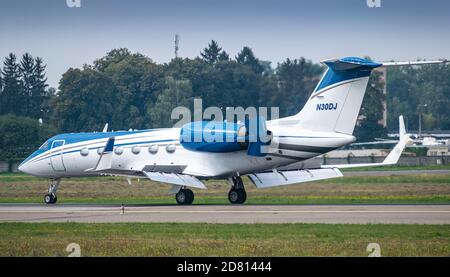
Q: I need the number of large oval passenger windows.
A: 6